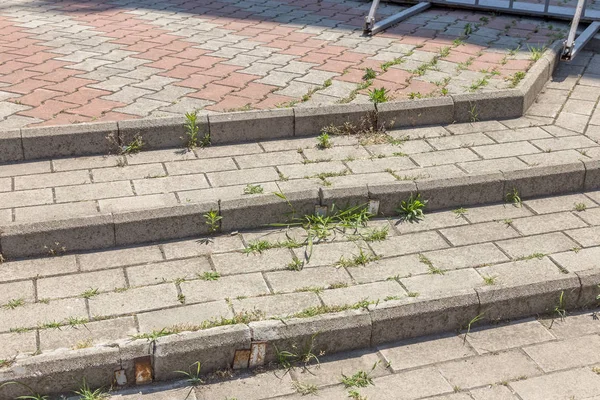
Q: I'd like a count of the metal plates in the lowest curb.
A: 4